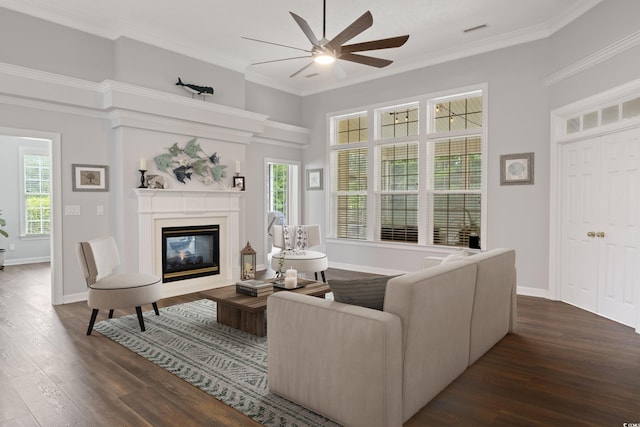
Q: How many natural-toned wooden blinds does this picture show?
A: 3